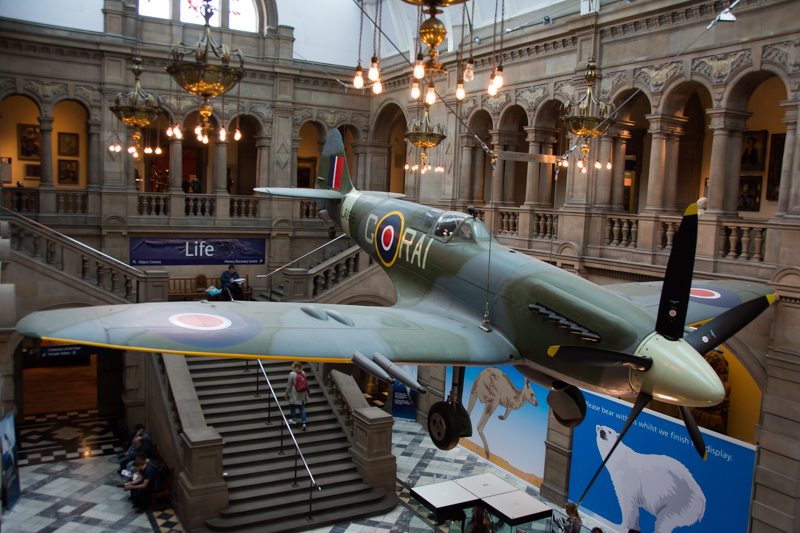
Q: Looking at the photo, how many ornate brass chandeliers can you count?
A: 5